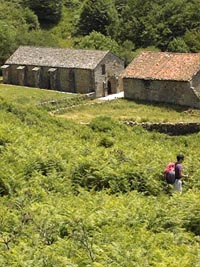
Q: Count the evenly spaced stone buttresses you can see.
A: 4